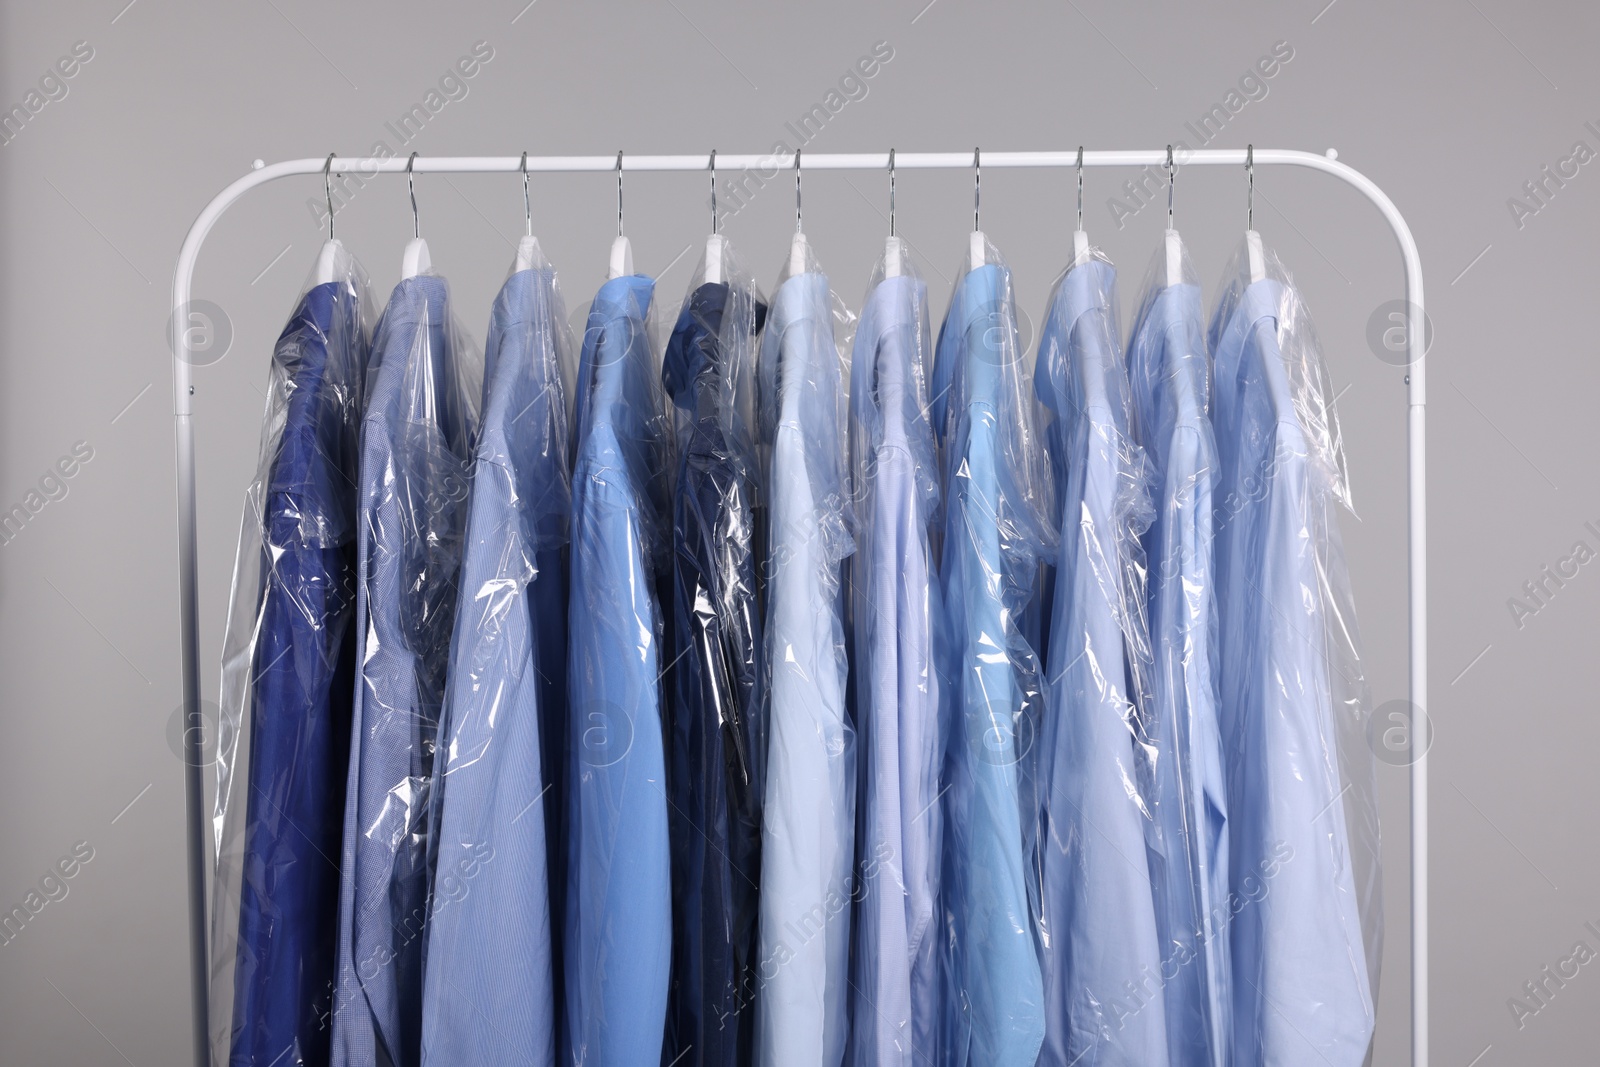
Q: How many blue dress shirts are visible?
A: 11